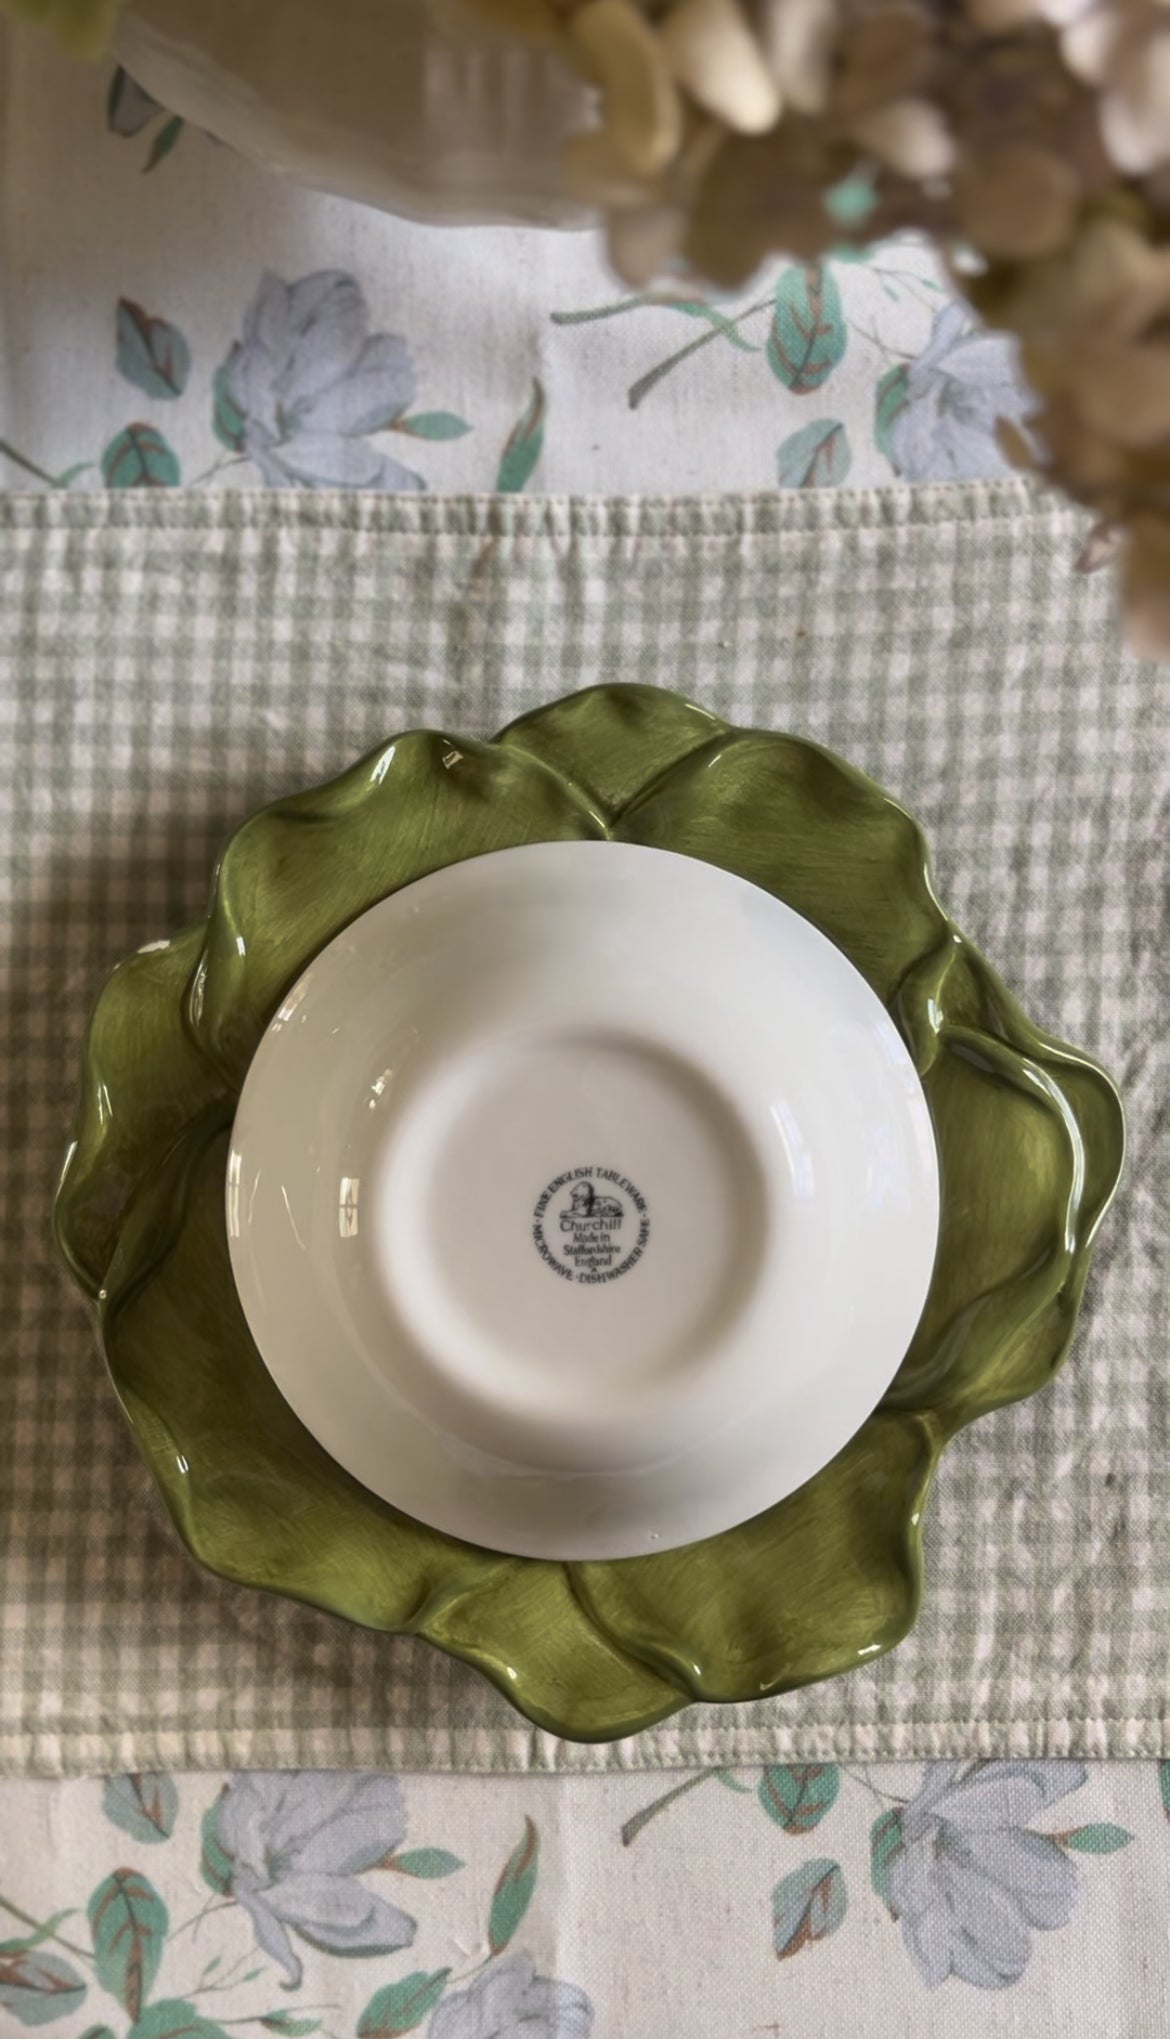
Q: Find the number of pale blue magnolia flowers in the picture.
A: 5